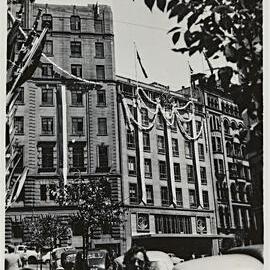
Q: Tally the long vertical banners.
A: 4